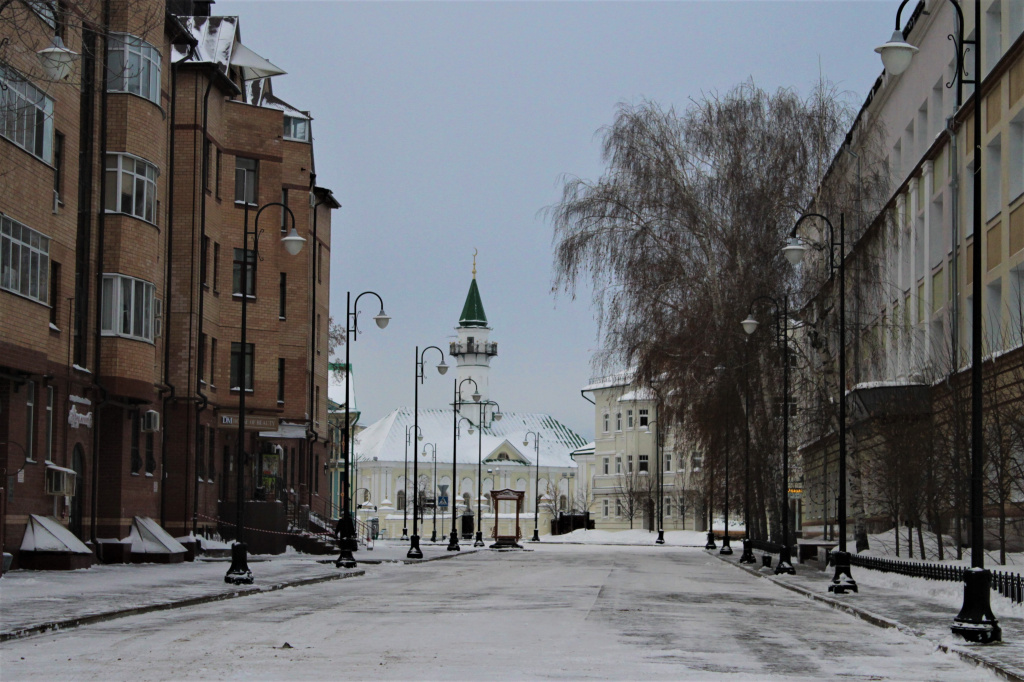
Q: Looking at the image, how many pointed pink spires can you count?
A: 0